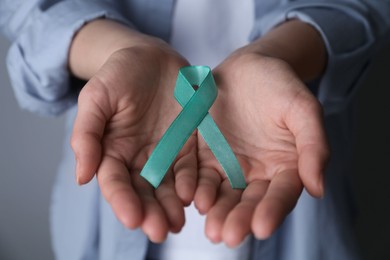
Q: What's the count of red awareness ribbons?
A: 0